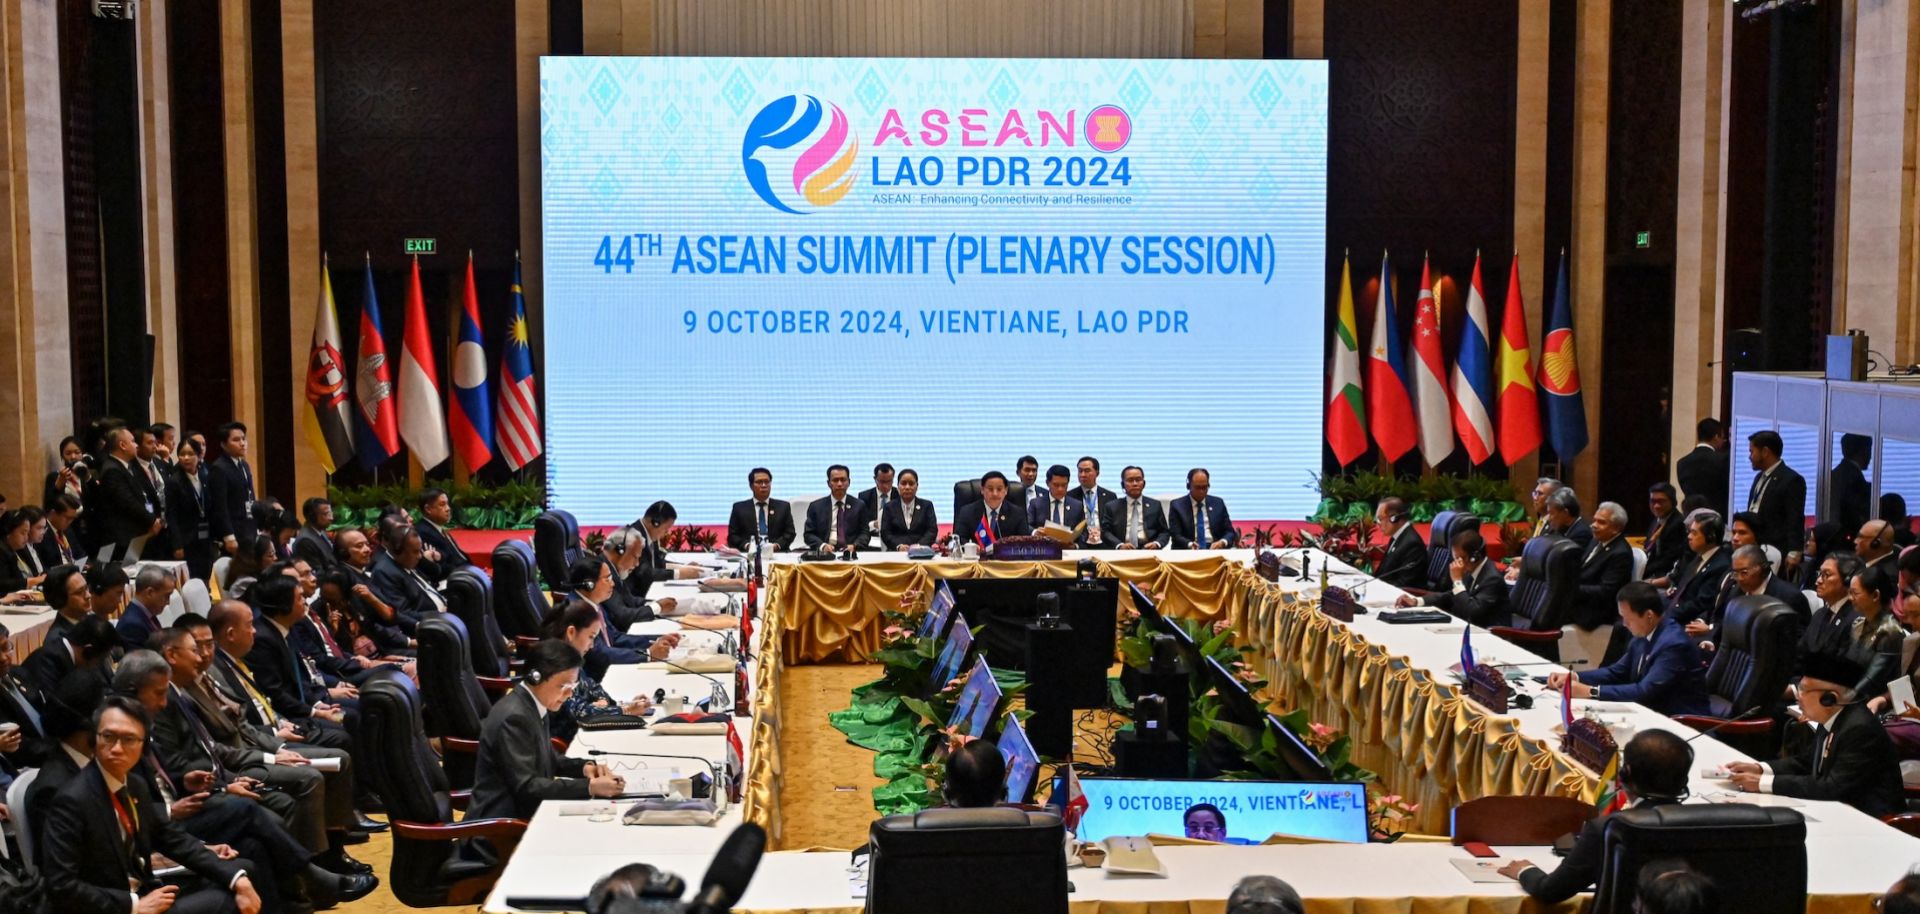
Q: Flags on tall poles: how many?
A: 11